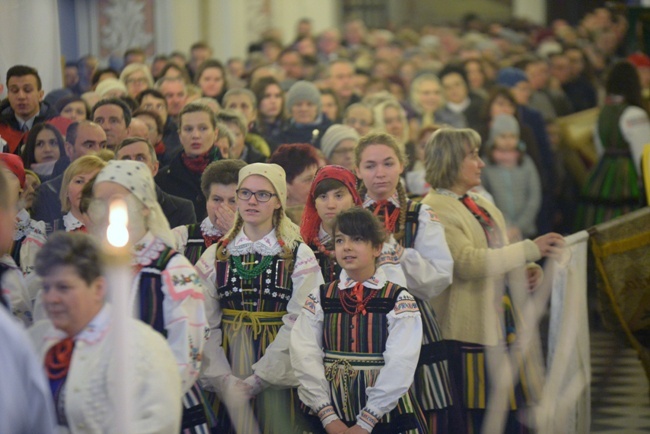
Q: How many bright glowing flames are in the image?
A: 1